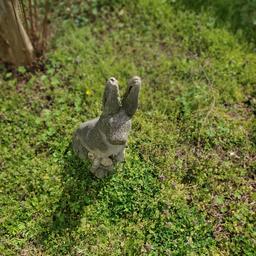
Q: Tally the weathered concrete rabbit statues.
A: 1